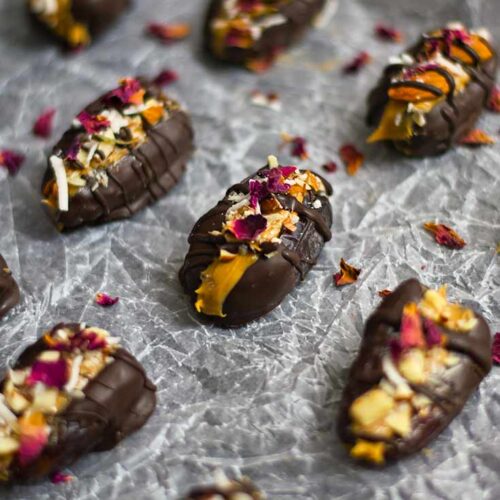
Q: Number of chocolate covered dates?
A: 9